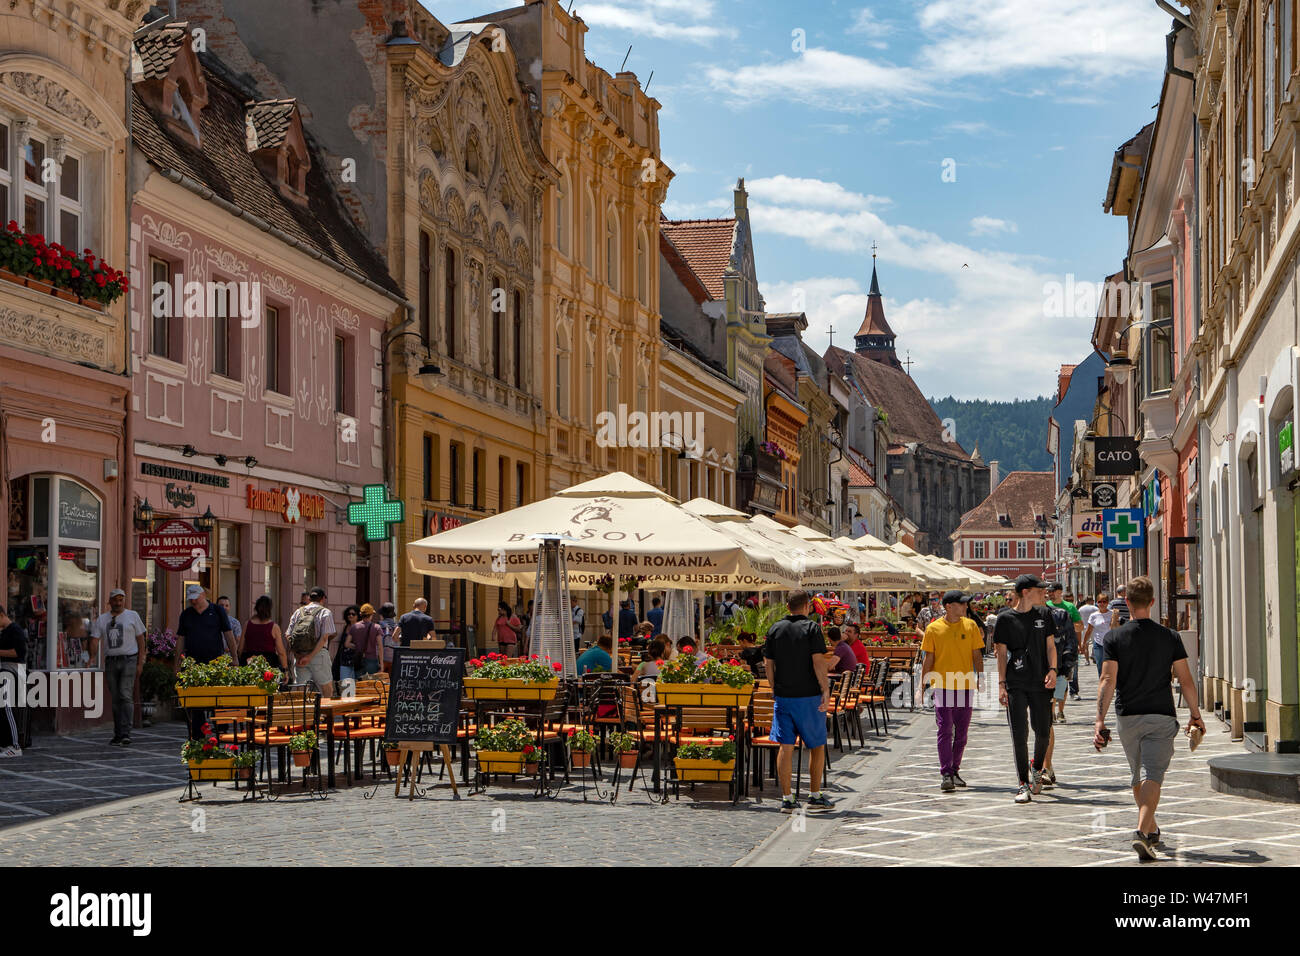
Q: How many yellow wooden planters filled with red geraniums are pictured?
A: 6